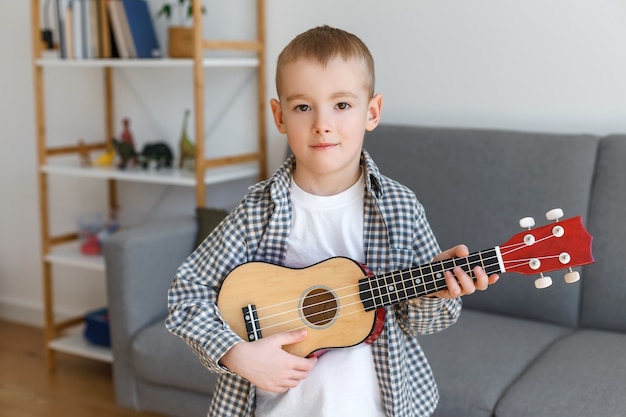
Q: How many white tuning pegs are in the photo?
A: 4